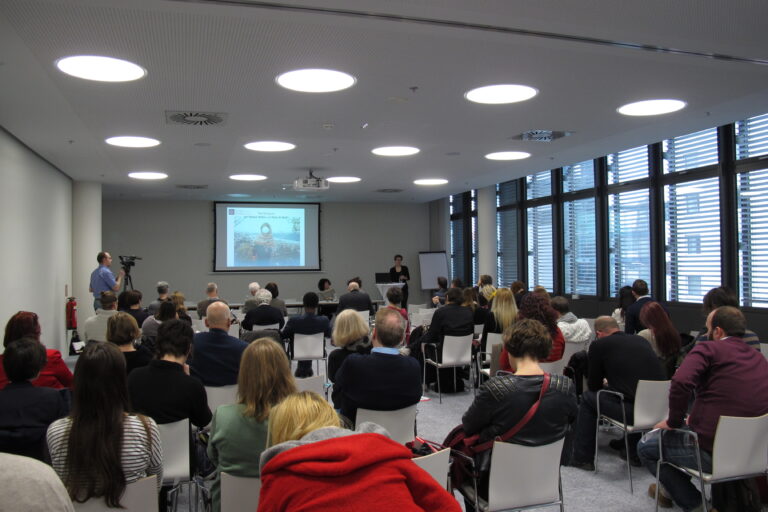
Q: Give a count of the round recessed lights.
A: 12